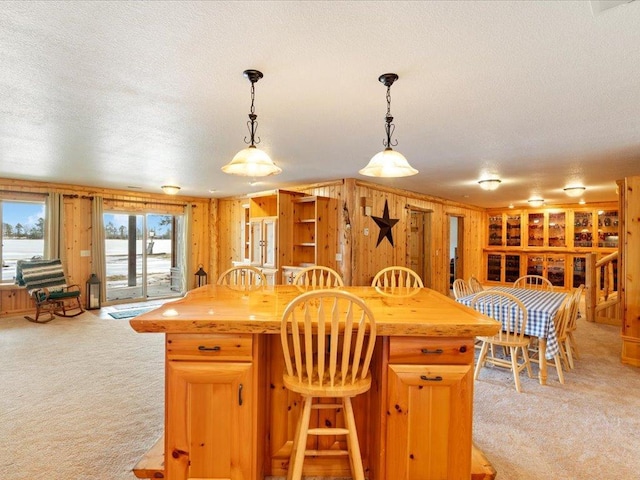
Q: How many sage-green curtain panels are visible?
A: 3